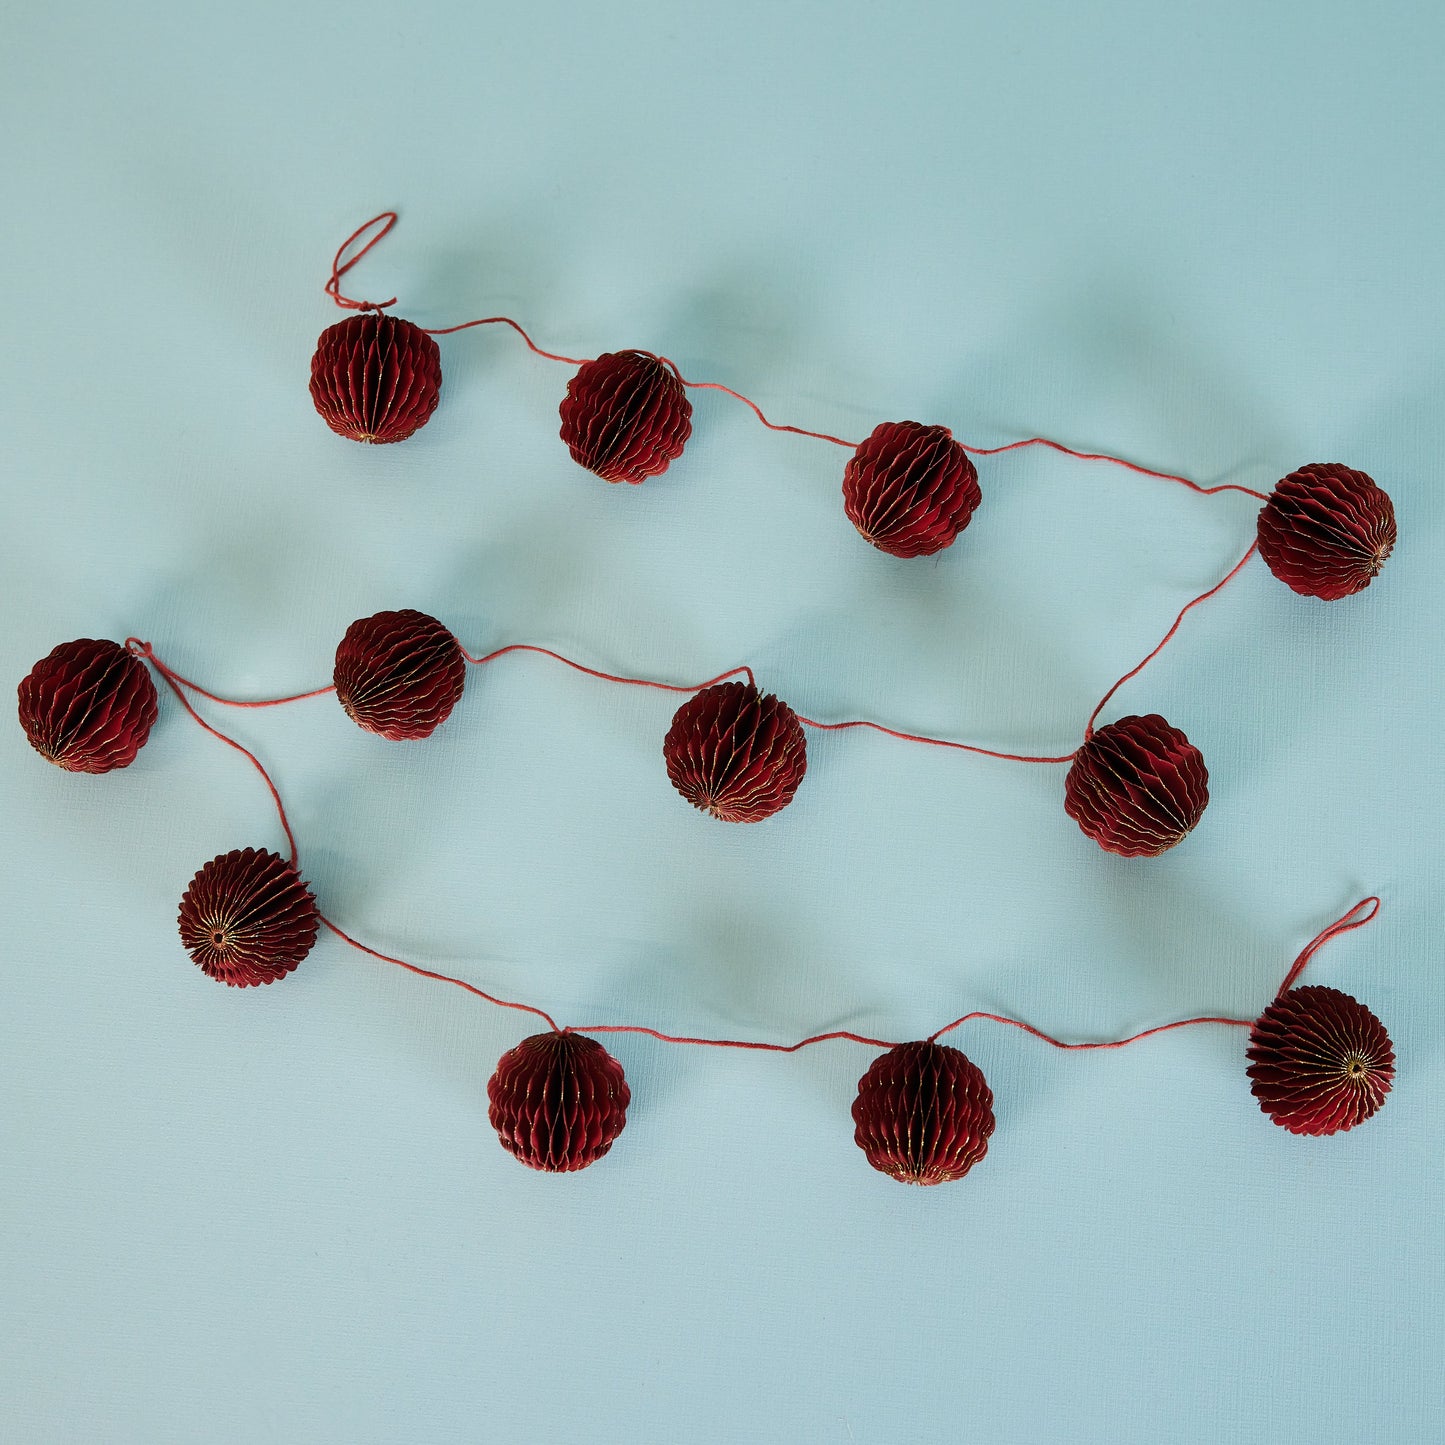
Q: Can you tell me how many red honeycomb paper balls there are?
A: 12